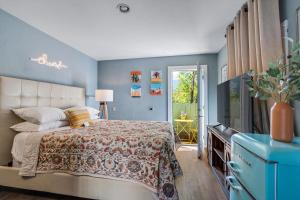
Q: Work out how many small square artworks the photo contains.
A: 4